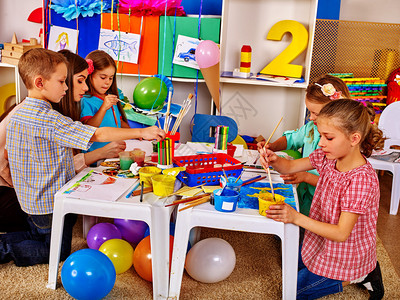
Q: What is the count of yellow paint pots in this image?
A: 3